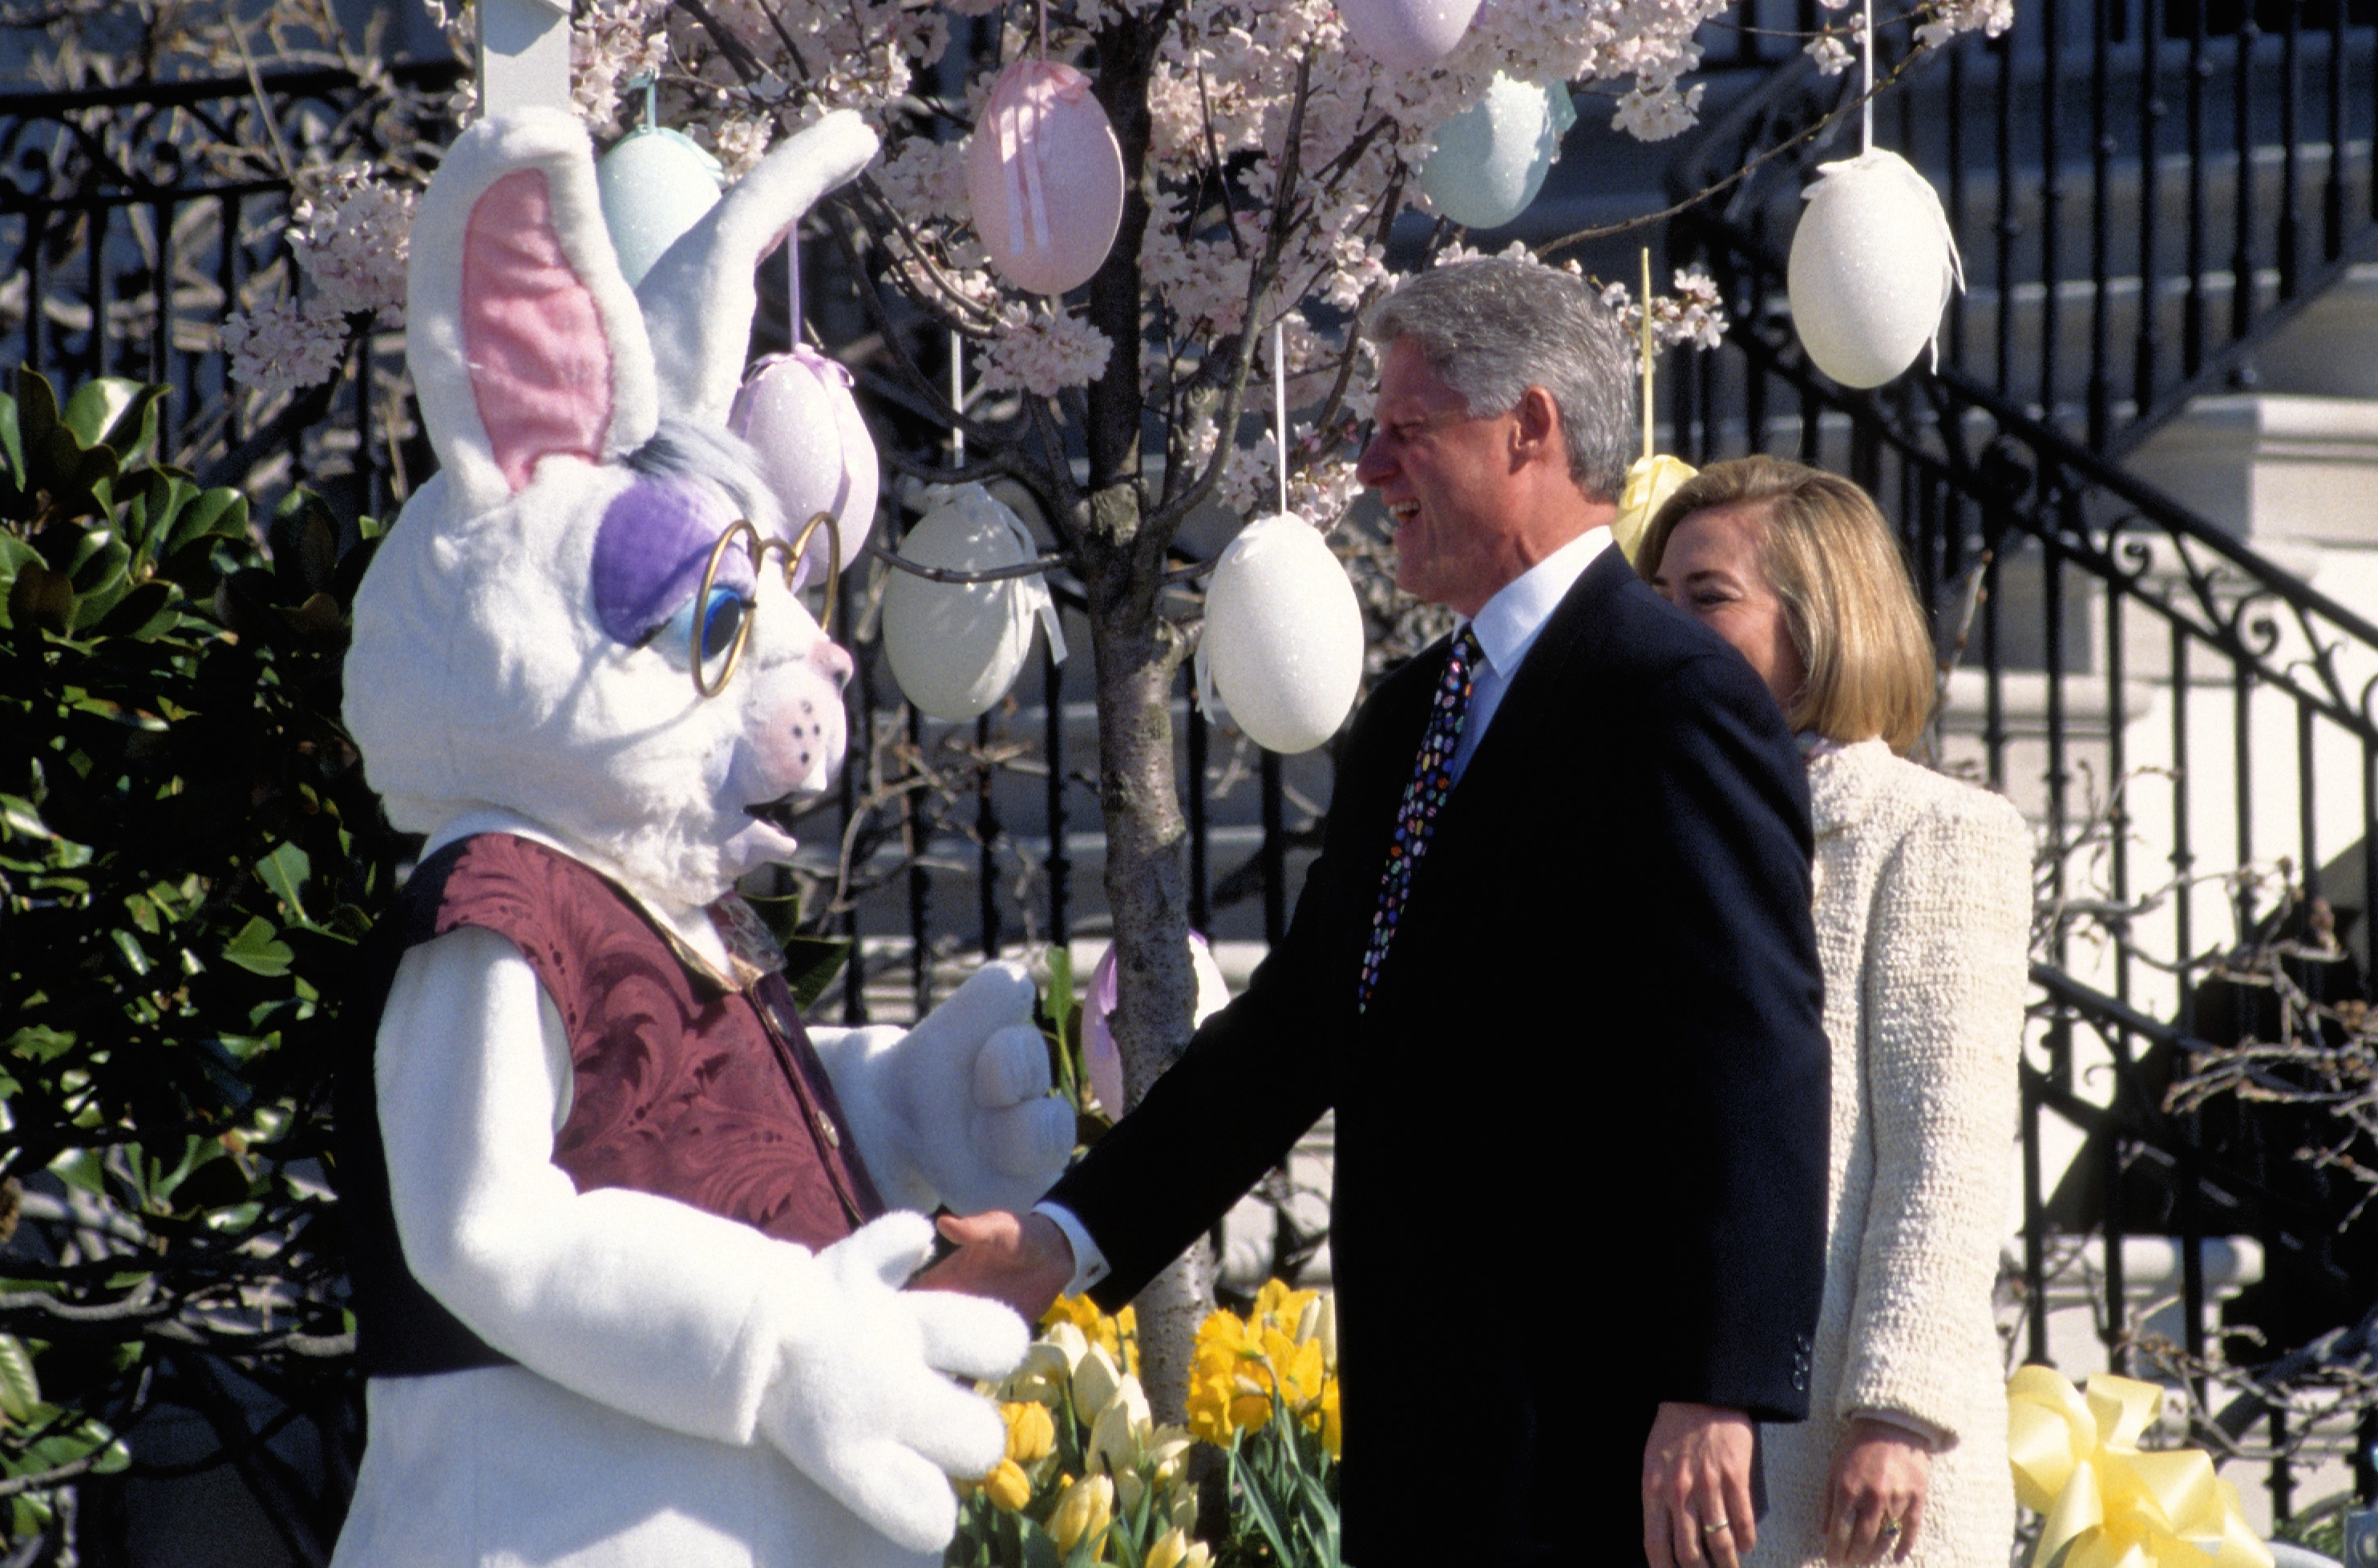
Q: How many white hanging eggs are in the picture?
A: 3